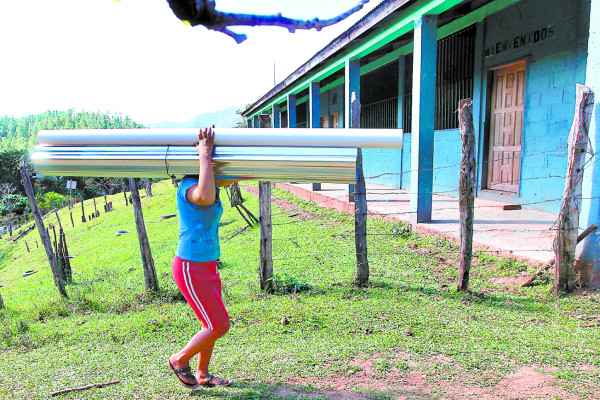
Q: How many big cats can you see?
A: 0